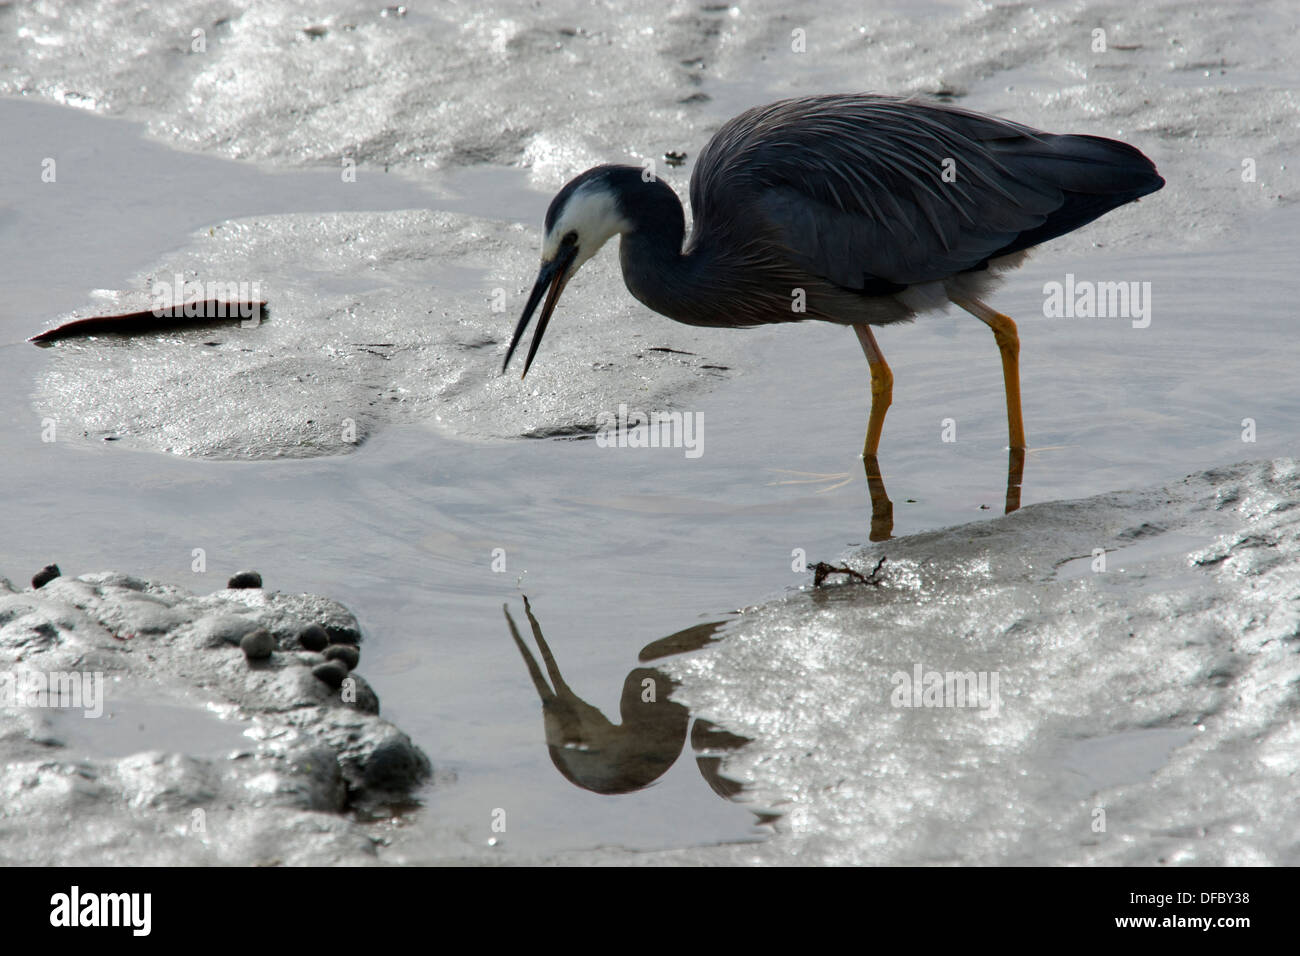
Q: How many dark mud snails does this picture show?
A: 6